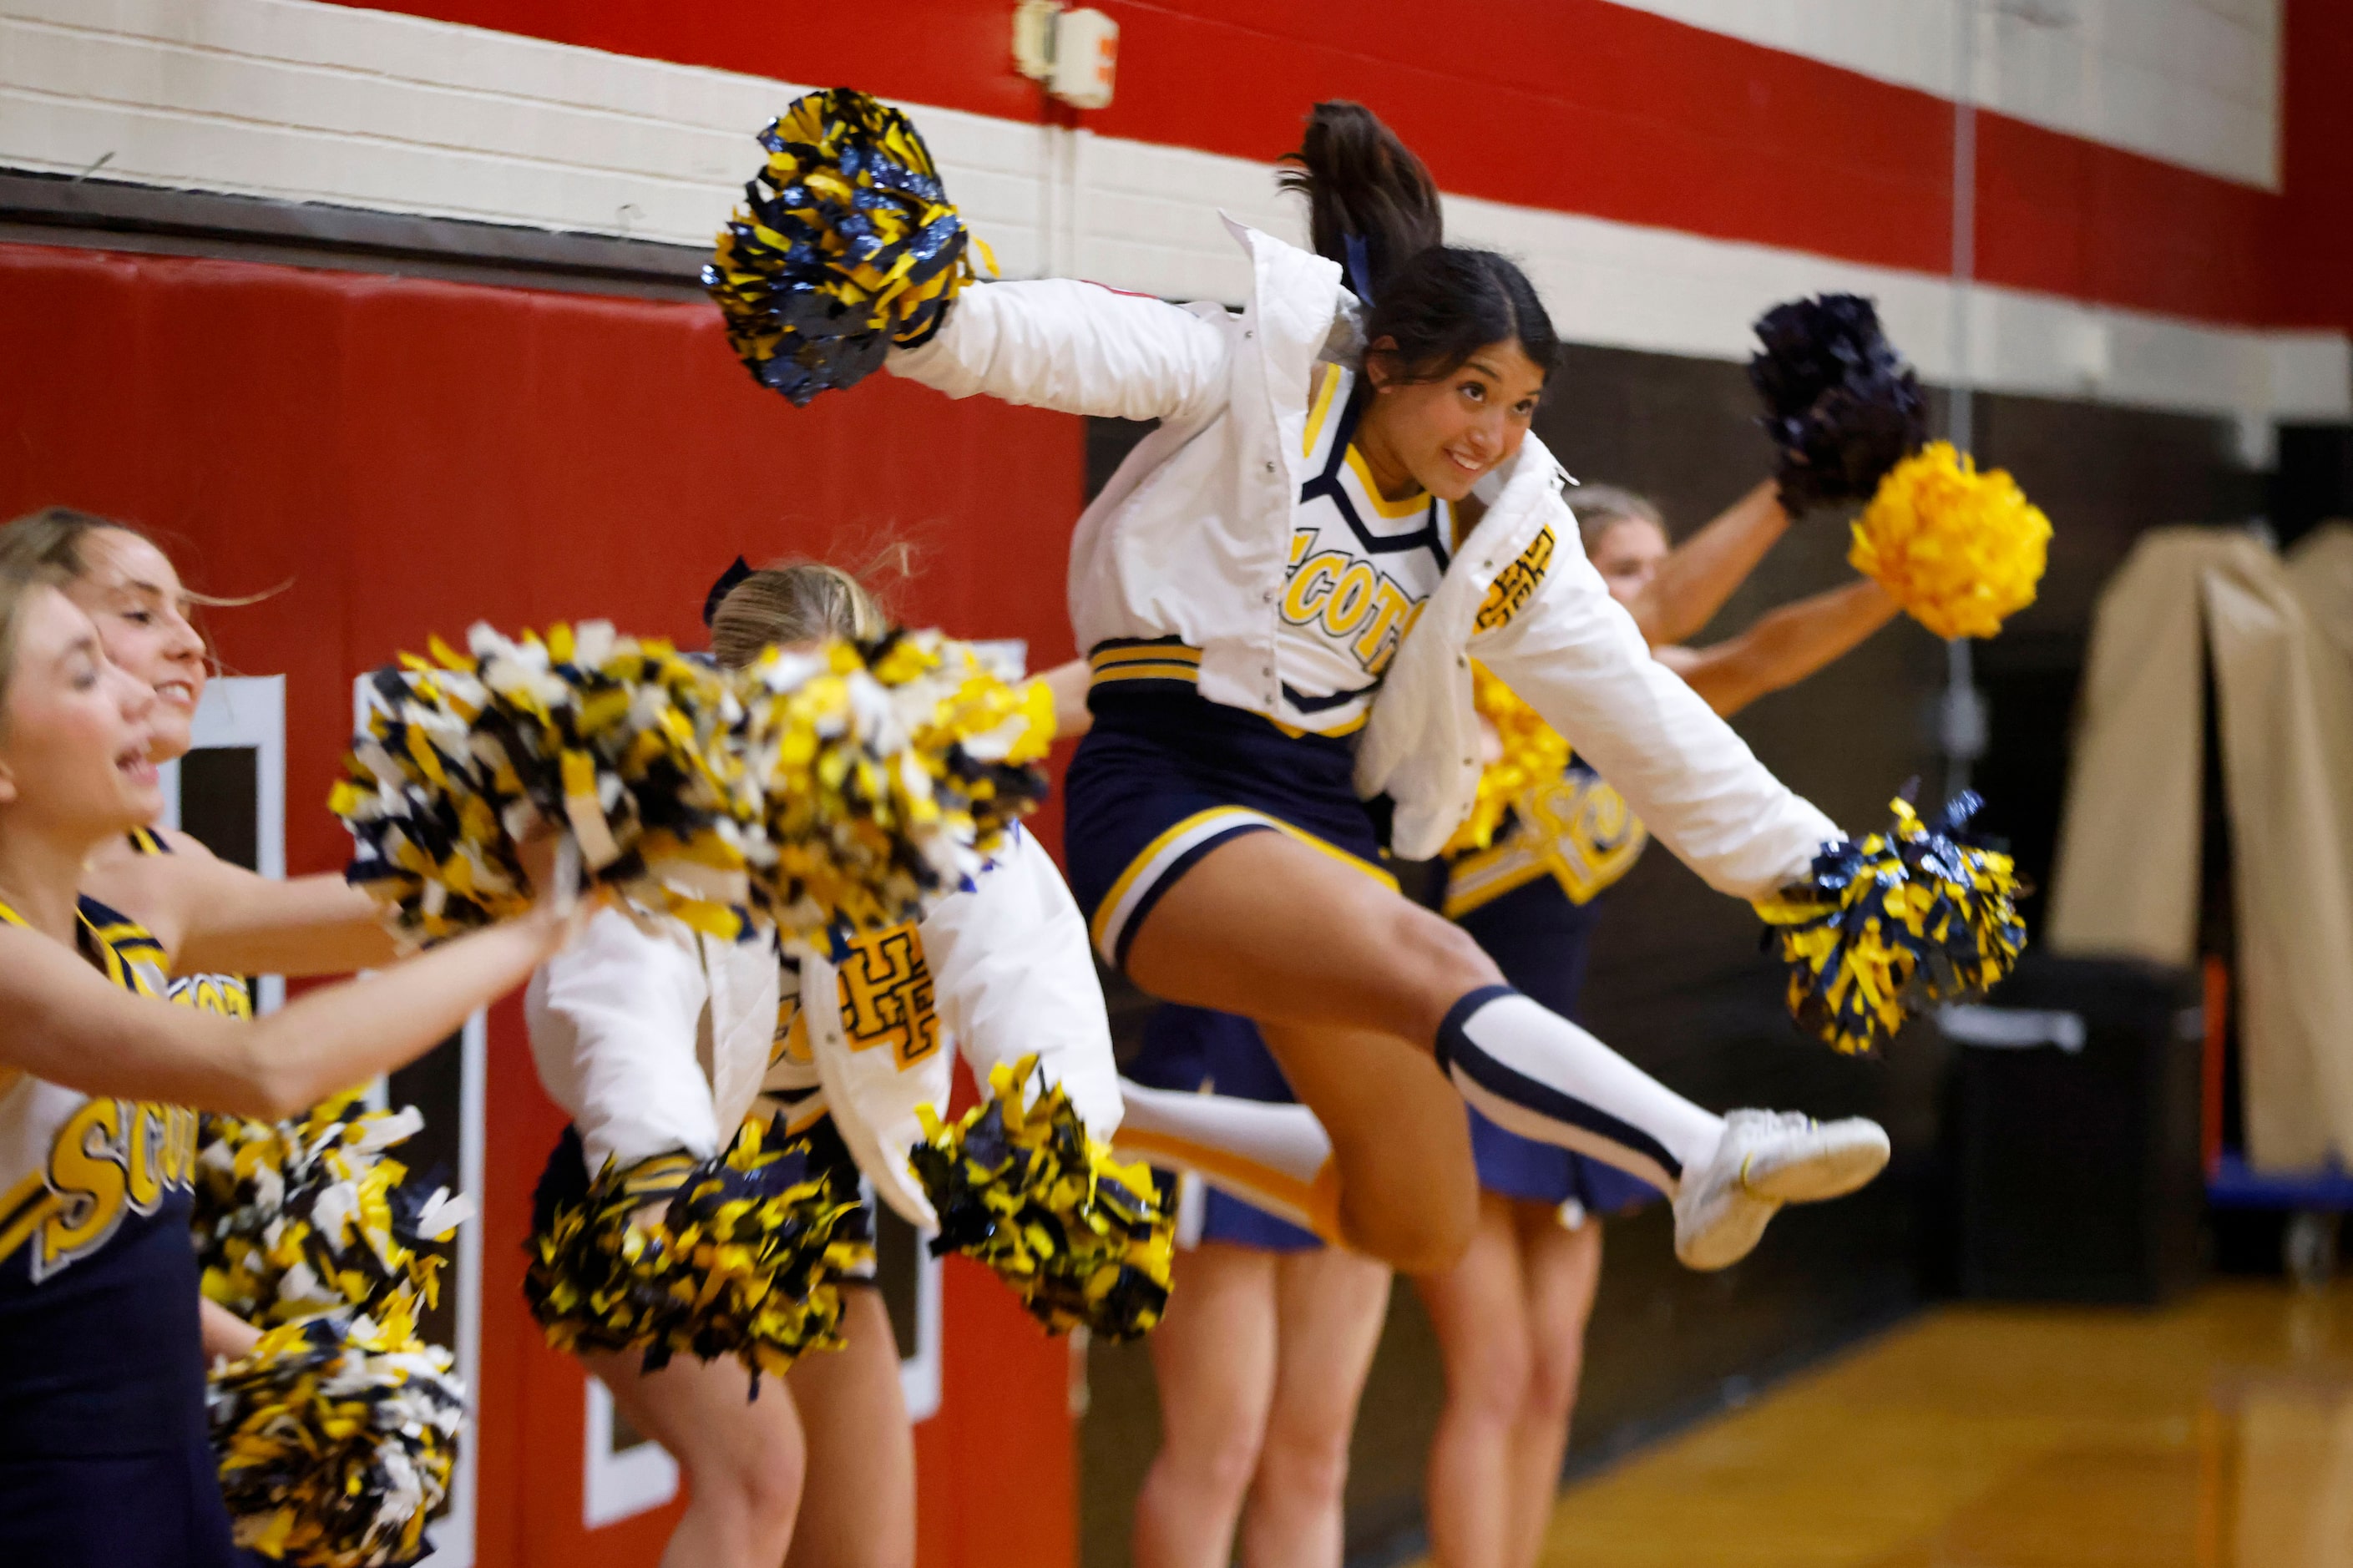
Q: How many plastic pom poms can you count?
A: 11